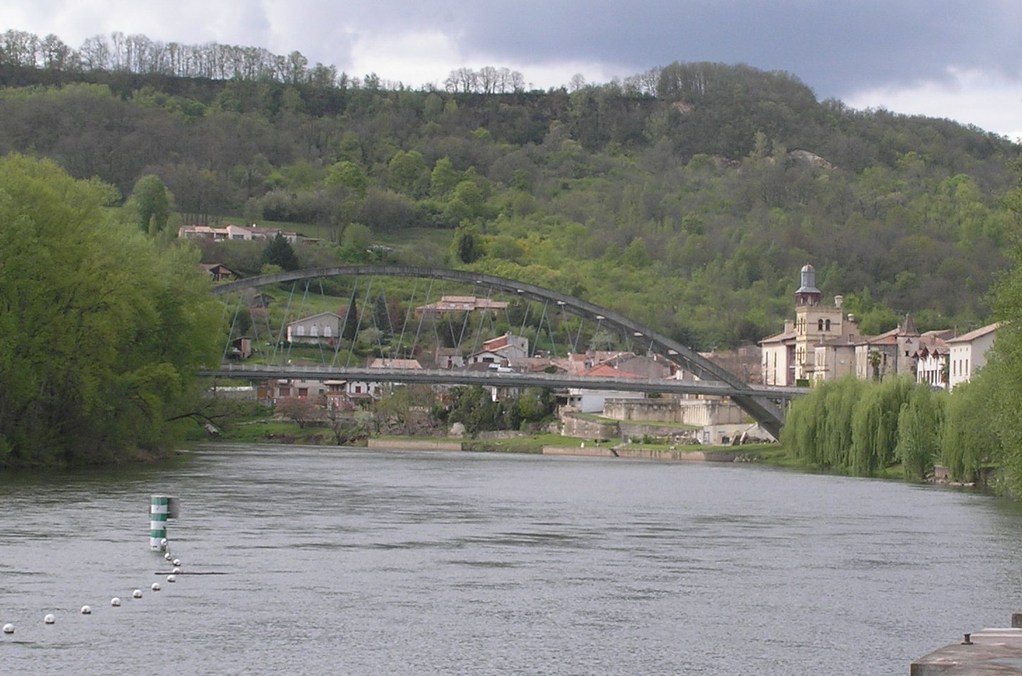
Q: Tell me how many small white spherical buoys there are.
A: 11